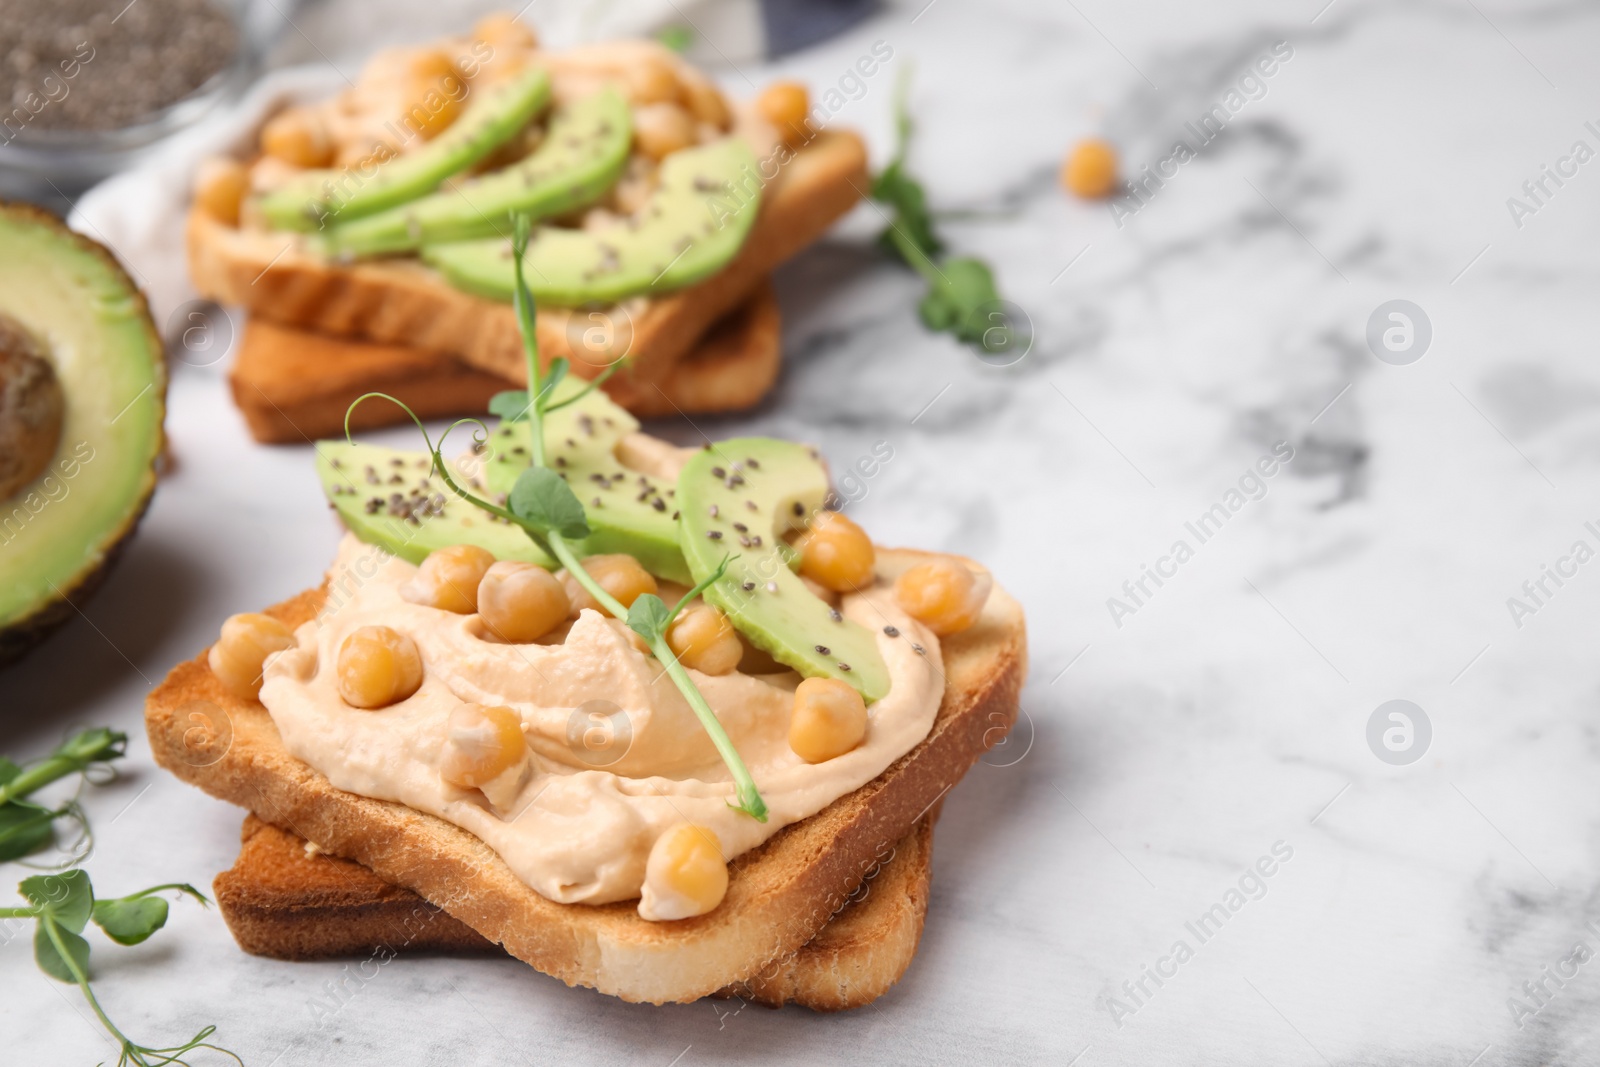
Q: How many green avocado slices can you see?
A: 6